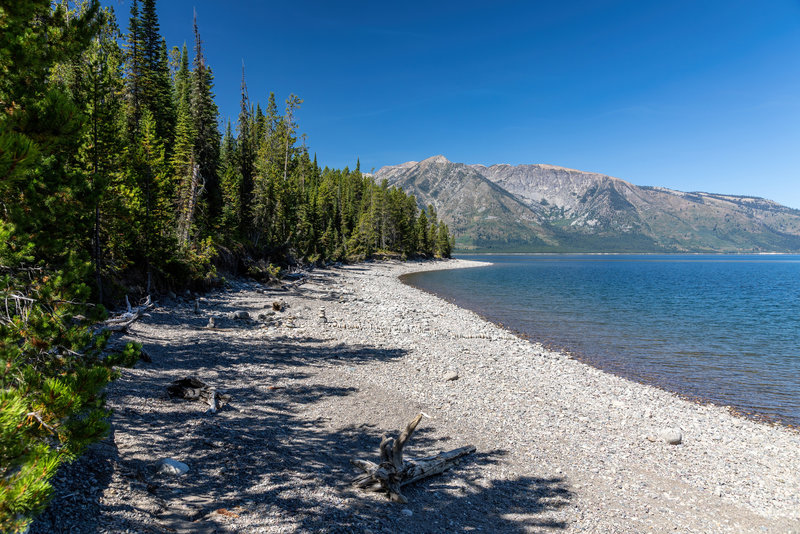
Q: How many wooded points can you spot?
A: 1